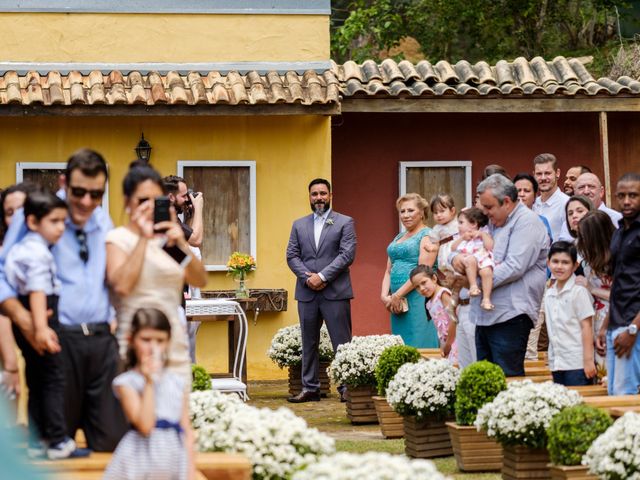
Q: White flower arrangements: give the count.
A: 8